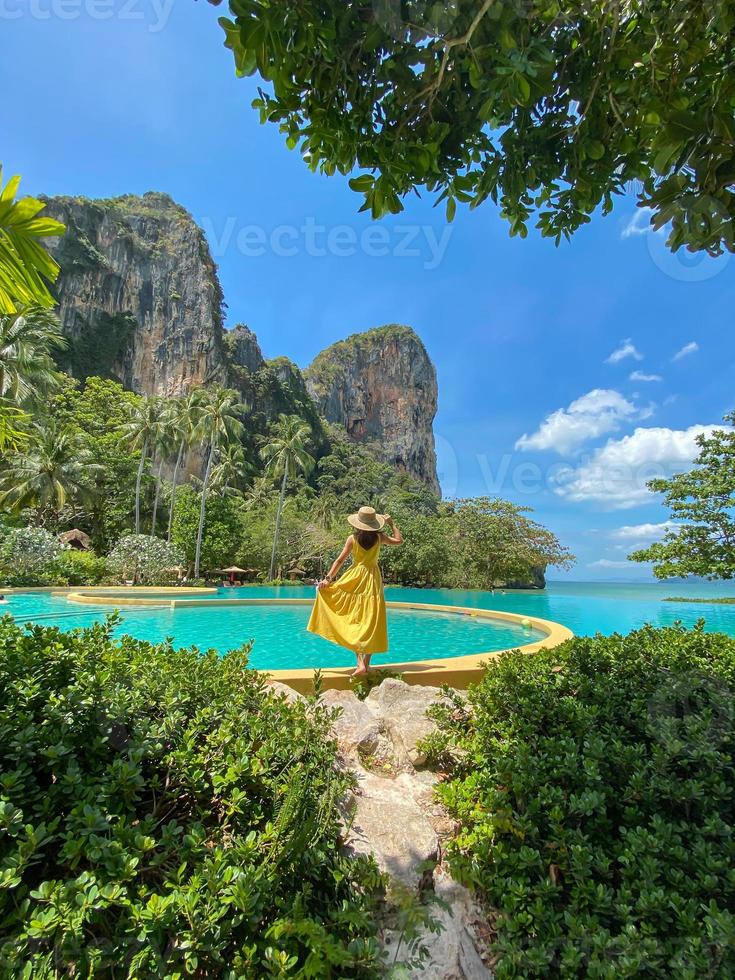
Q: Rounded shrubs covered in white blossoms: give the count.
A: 2